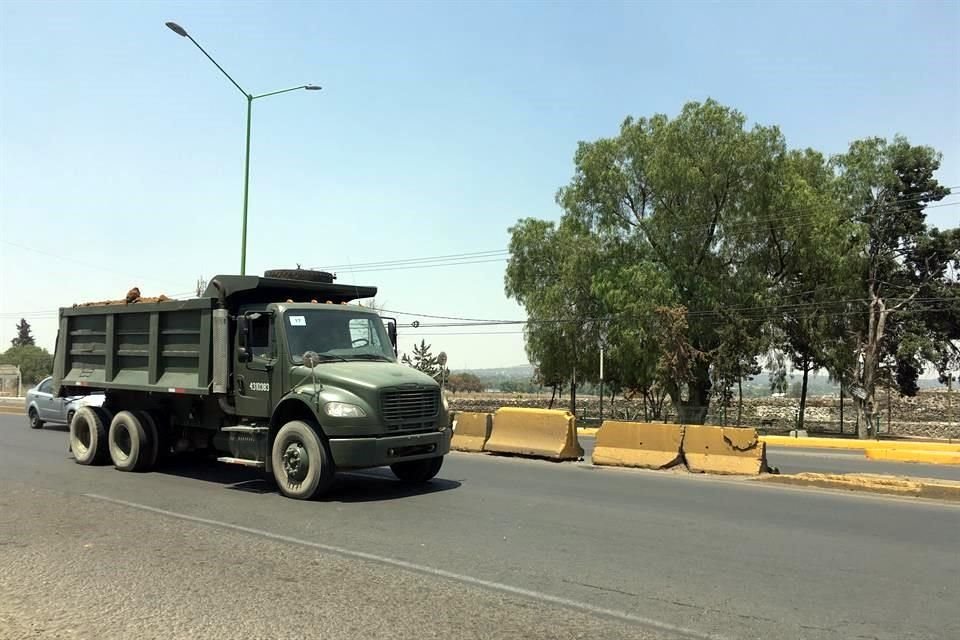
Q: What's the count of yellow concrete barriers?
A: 4